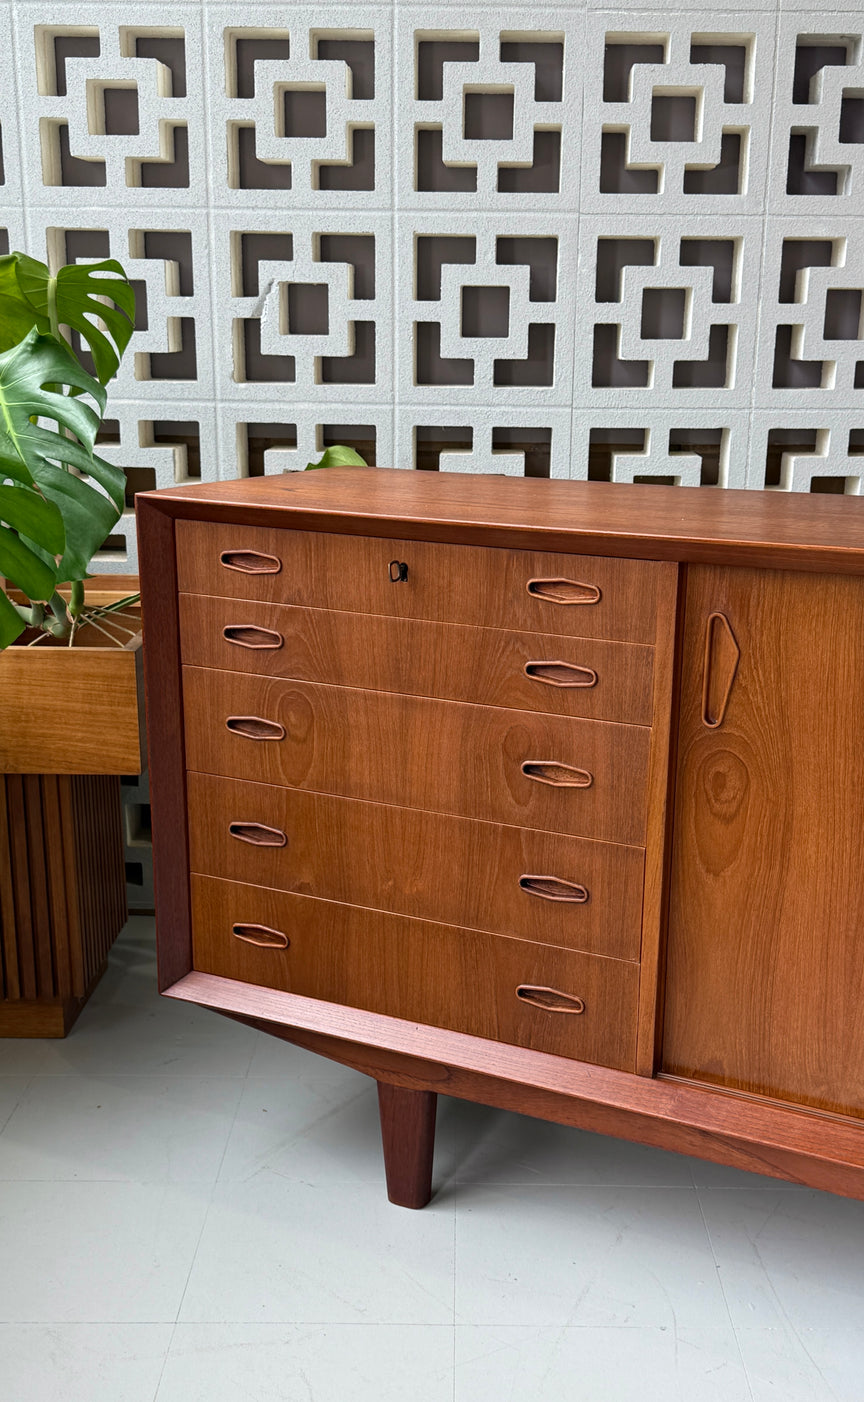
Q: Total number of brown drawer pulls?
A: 10